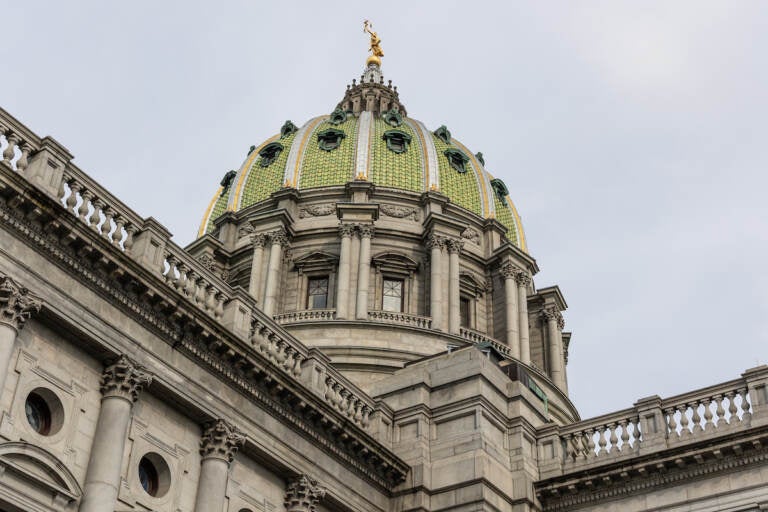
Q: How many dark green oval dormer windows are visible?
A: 12